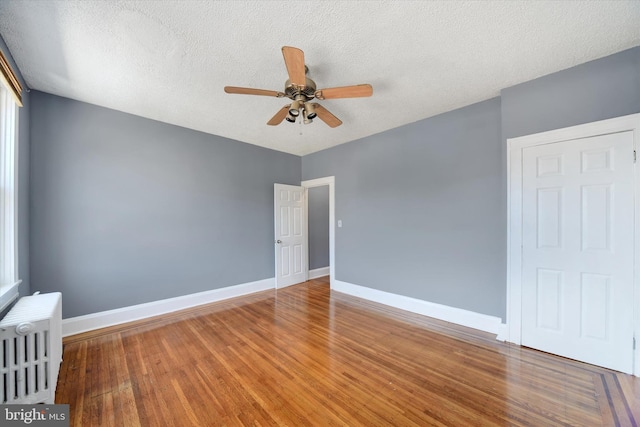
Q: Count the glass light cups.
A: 4